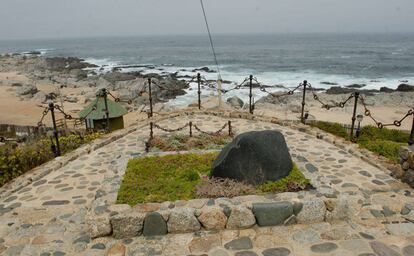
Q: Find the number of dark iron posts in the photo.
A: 11